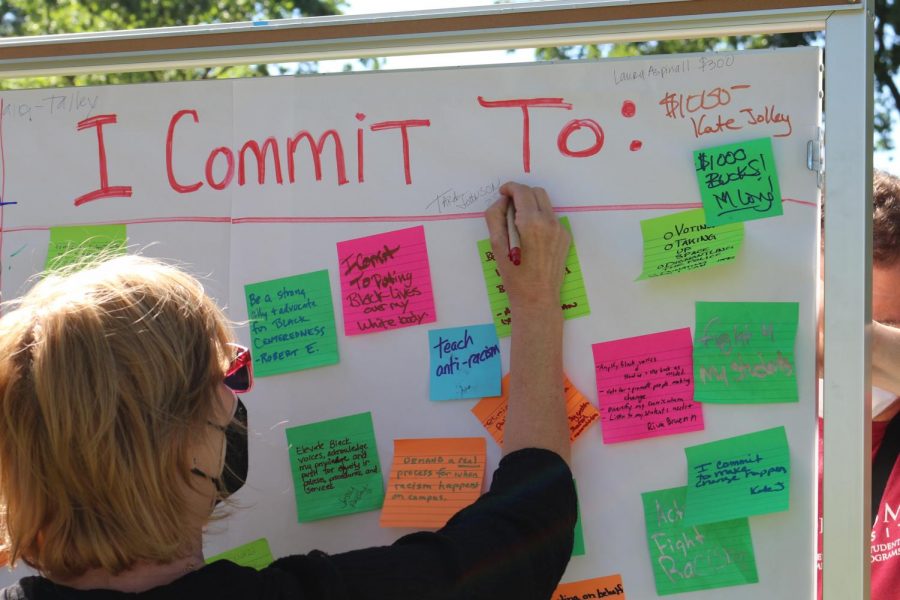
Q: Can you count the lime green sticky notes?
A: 4